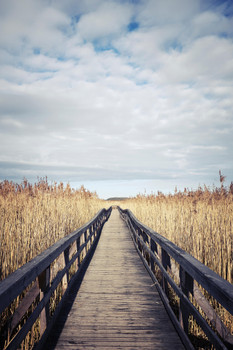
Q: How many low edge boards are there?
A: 2